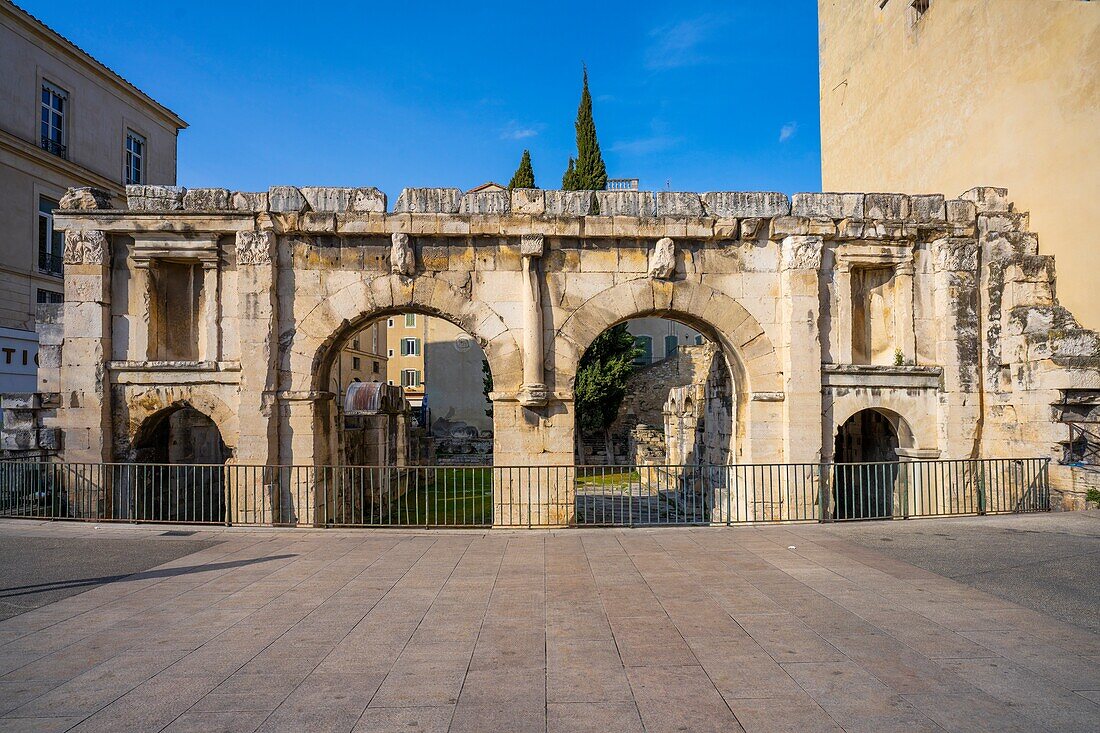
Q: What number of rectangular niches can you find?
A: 2